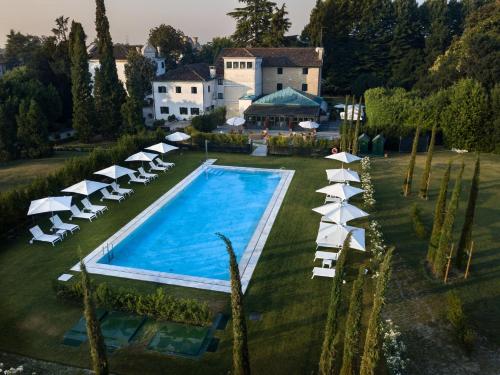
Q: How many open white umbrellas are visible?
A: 13